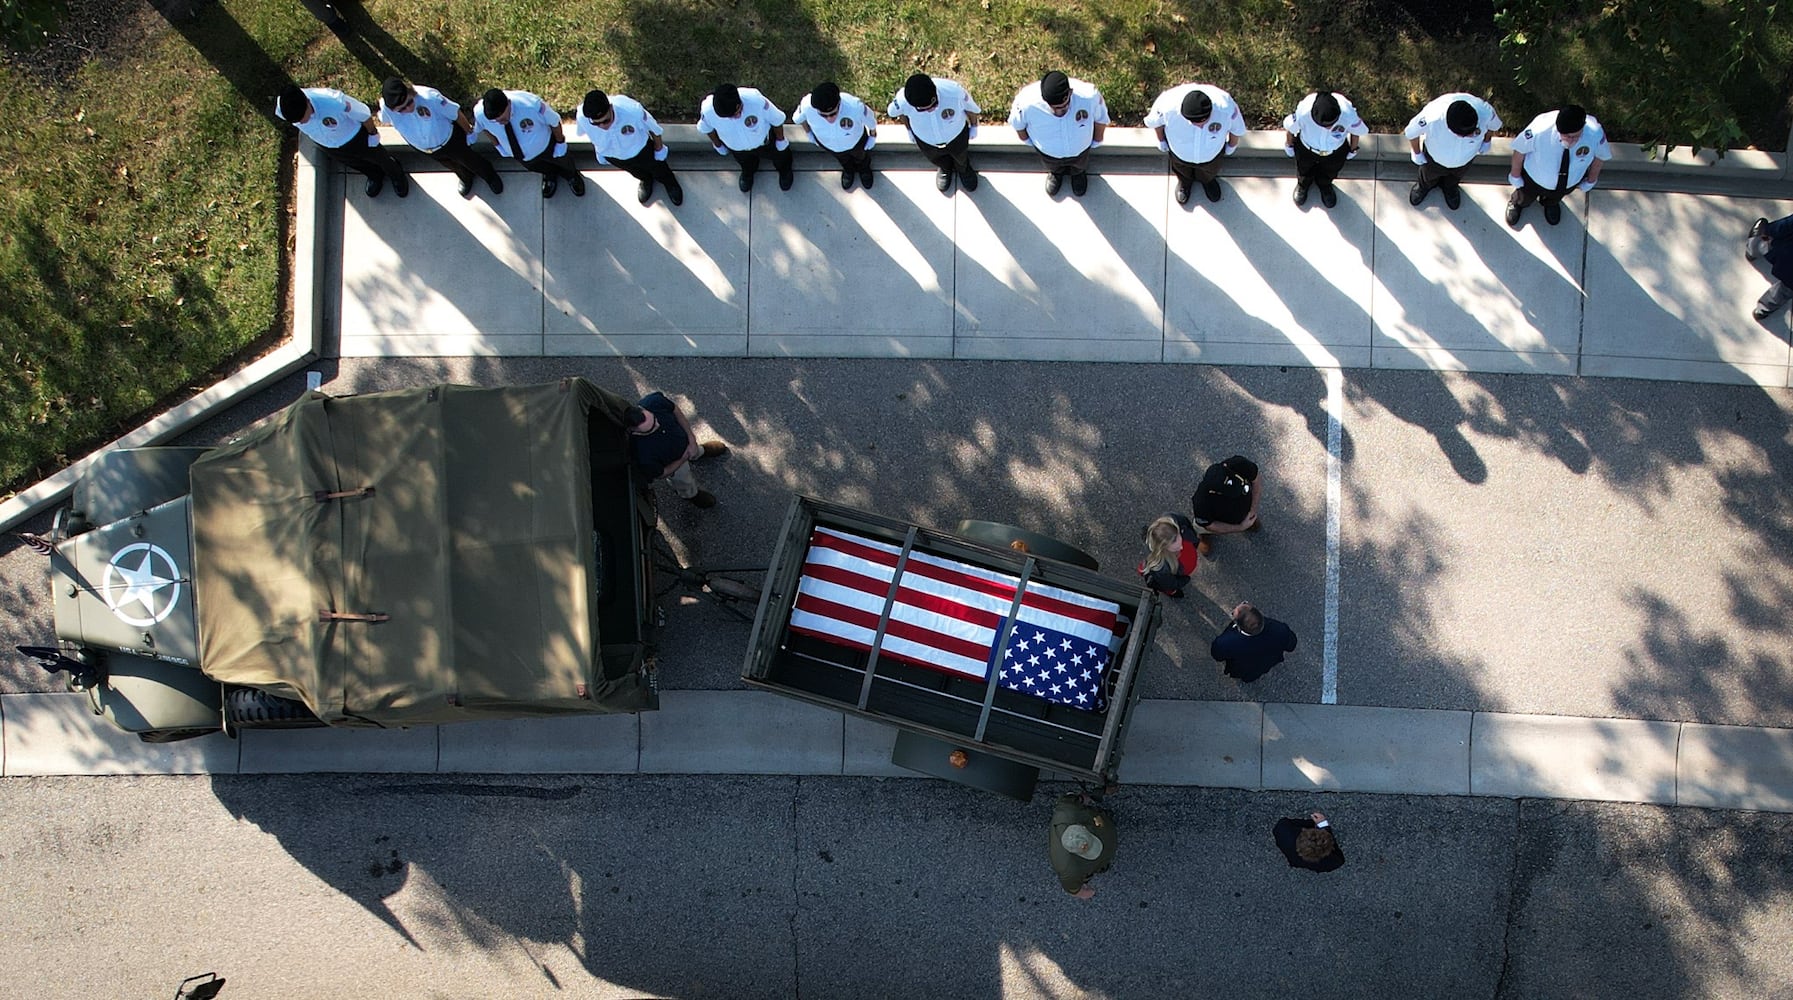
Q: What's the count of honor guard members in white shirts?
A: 12